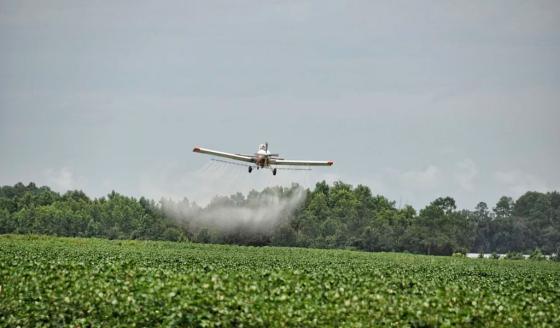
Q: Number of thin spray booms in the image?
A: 2